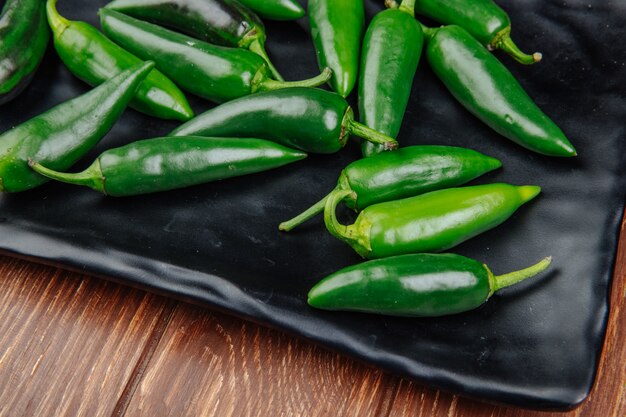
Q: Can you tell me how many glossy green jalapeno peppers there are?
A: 15